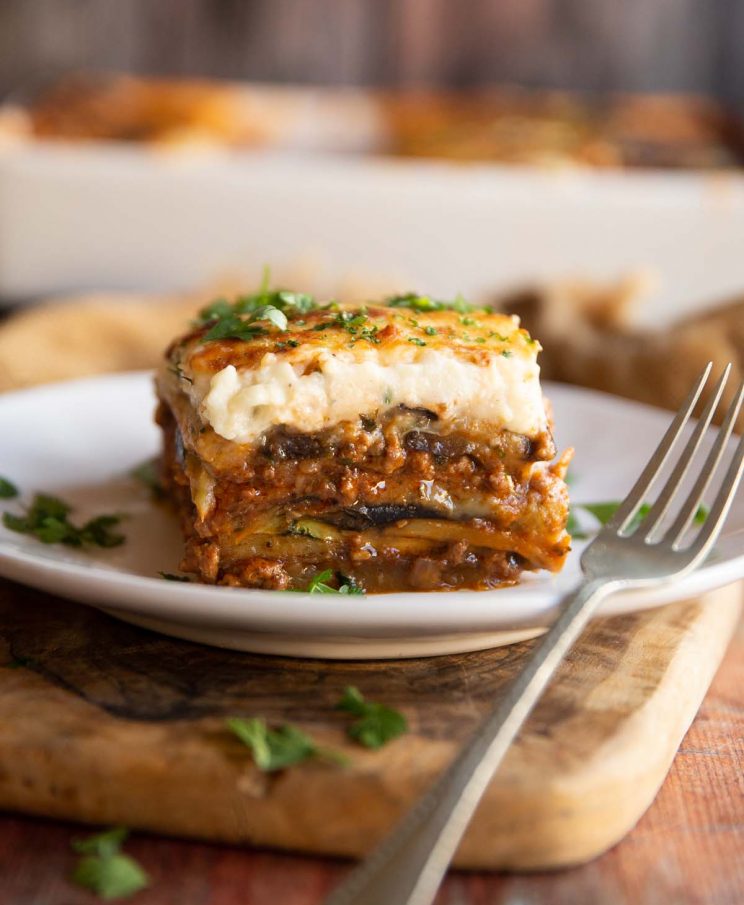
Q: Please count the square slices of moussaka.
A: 1